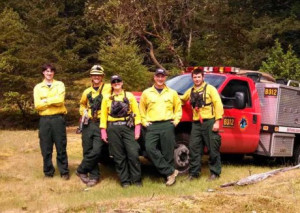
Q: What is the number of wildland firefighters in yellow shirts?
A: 5